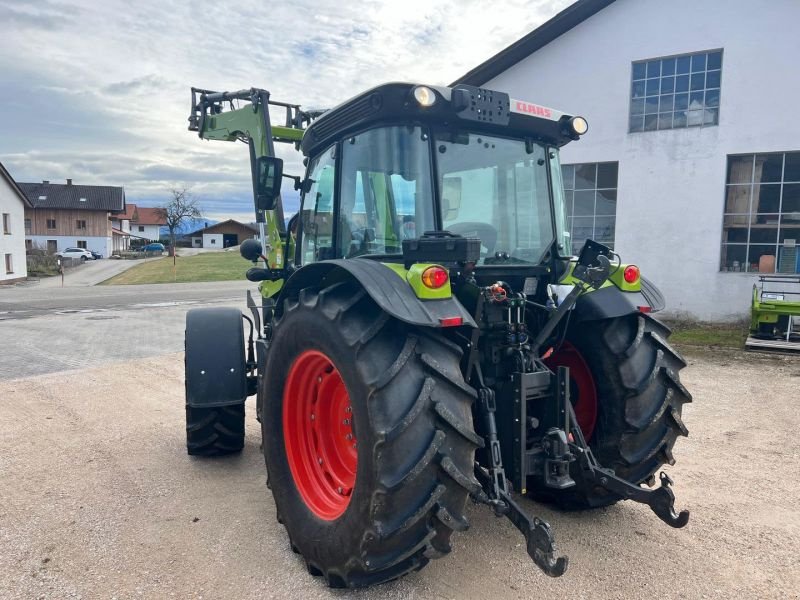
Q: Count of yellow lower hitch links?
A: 0